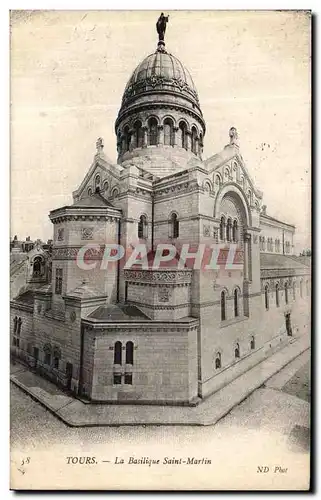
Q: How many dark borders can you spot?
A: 2